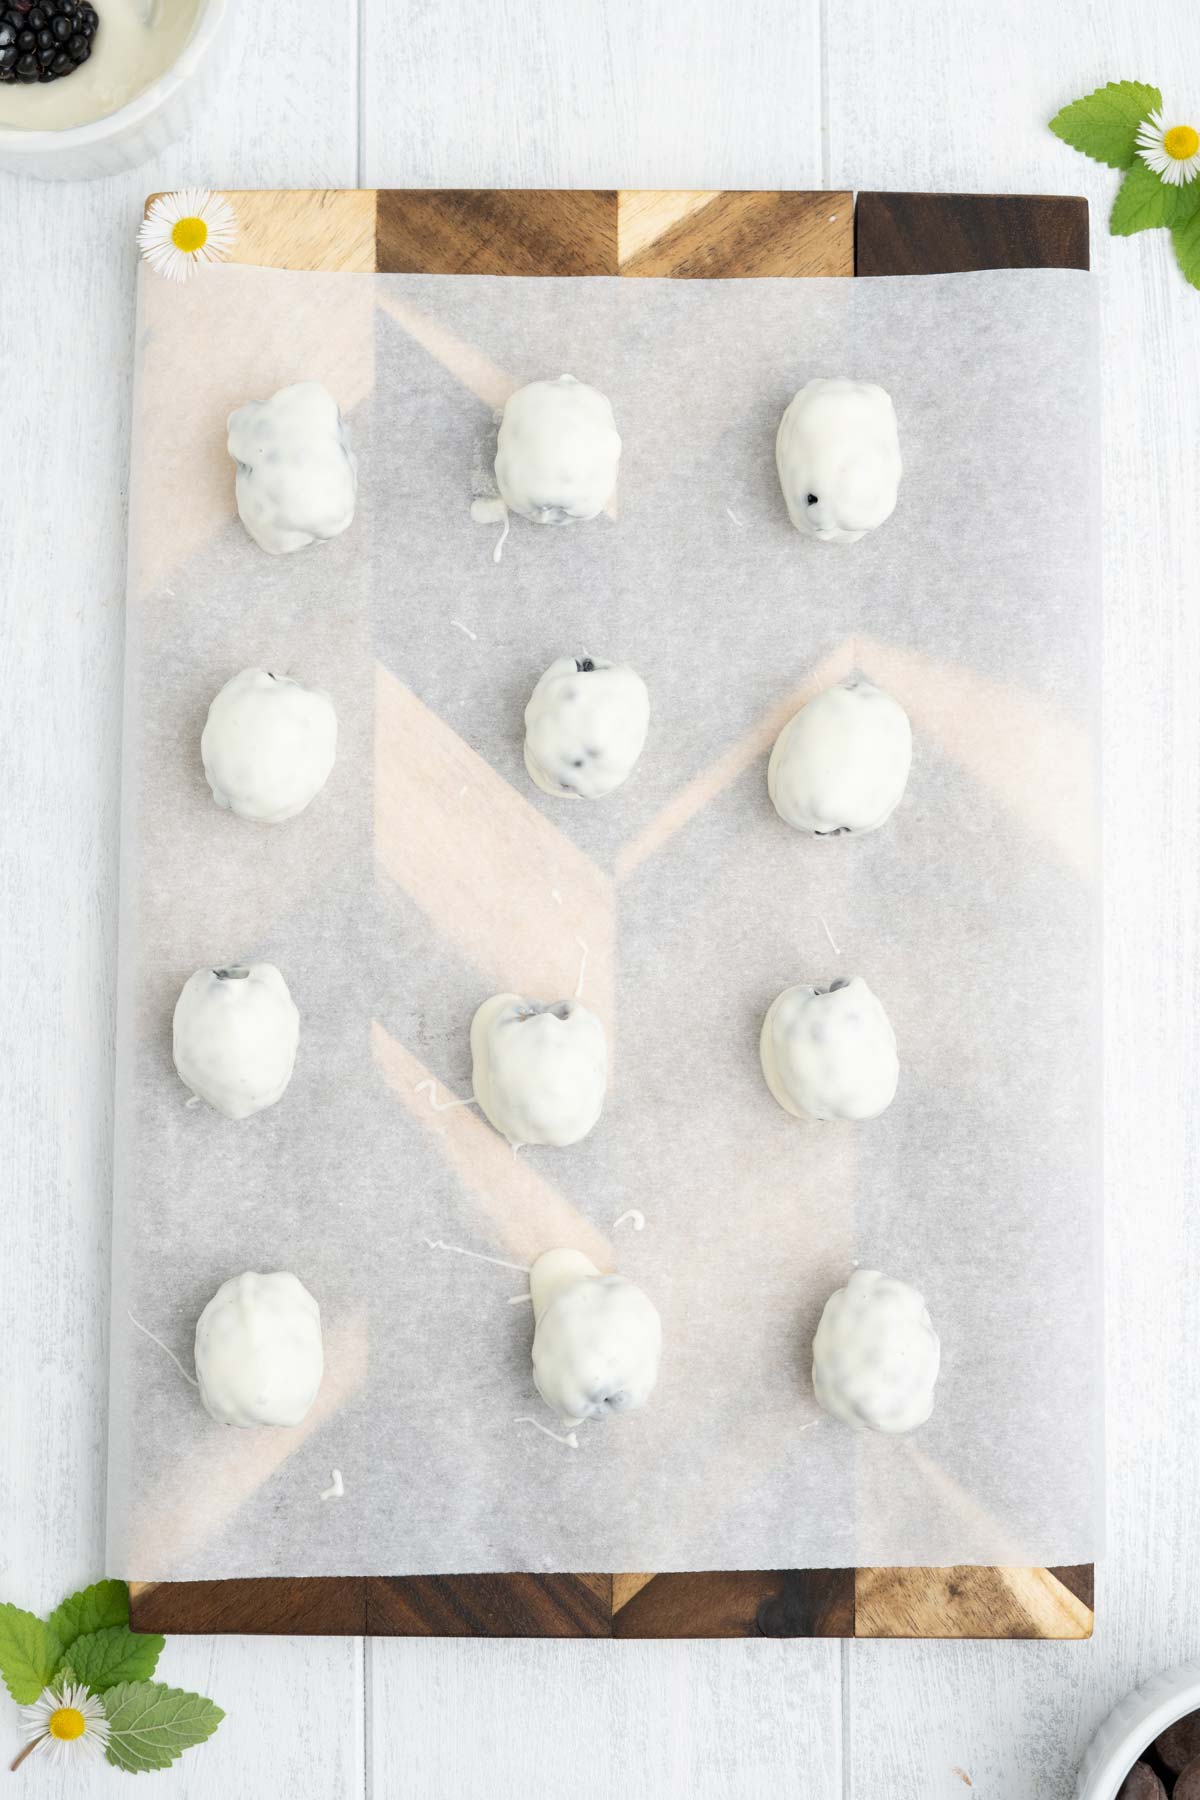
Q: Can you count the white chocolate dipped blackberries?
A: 12